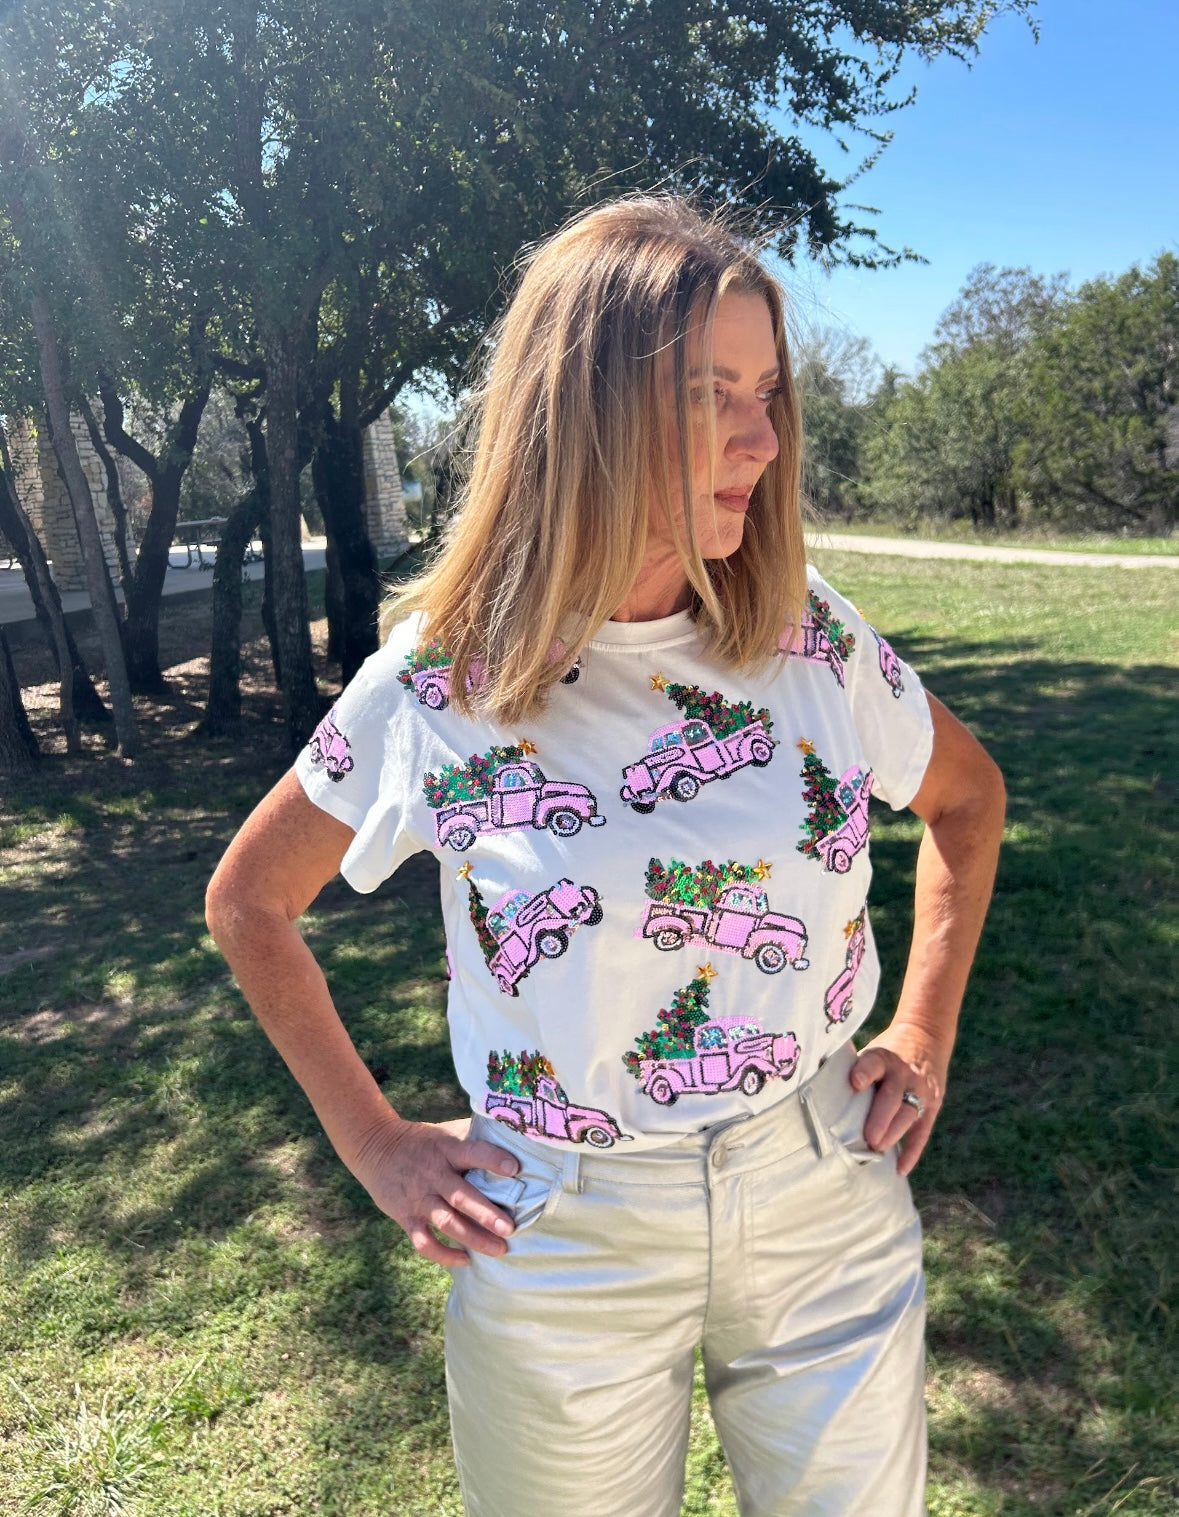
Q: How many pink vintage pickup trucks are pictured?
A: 12